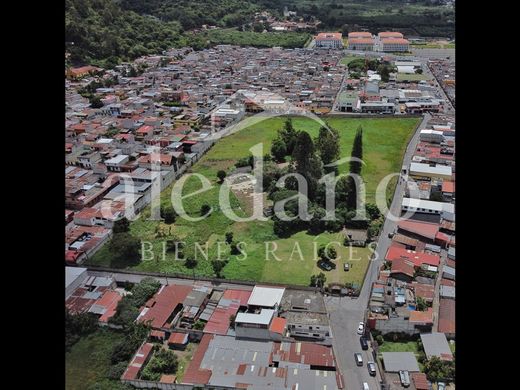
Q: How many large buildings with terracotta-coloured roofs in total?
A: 5